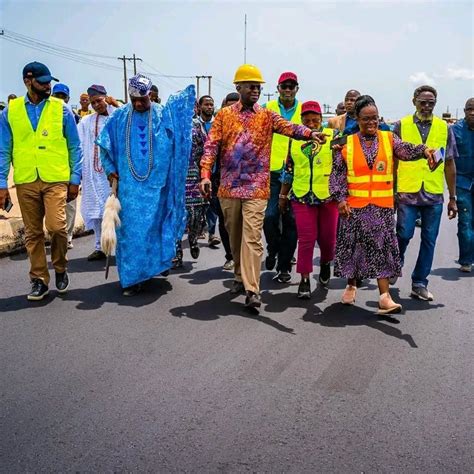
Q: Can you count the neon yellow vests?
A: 4